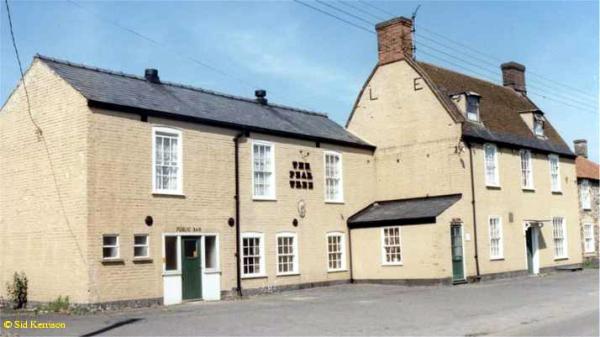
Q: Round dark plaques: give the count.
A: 3